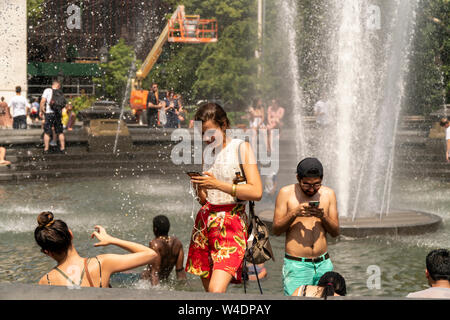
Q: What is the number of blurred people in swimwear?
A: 2